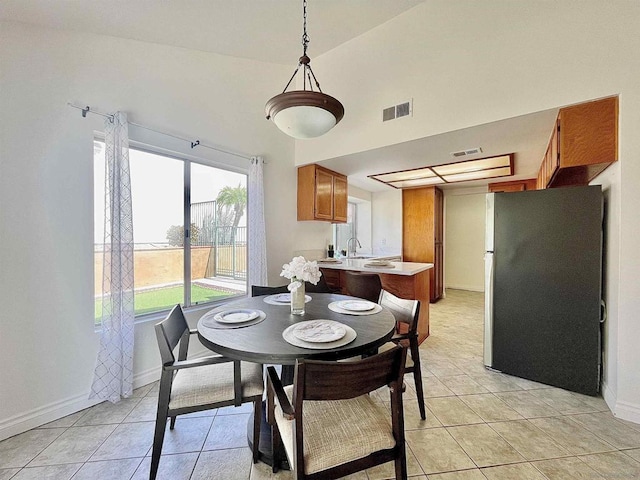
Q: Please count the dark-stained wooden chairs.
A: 4